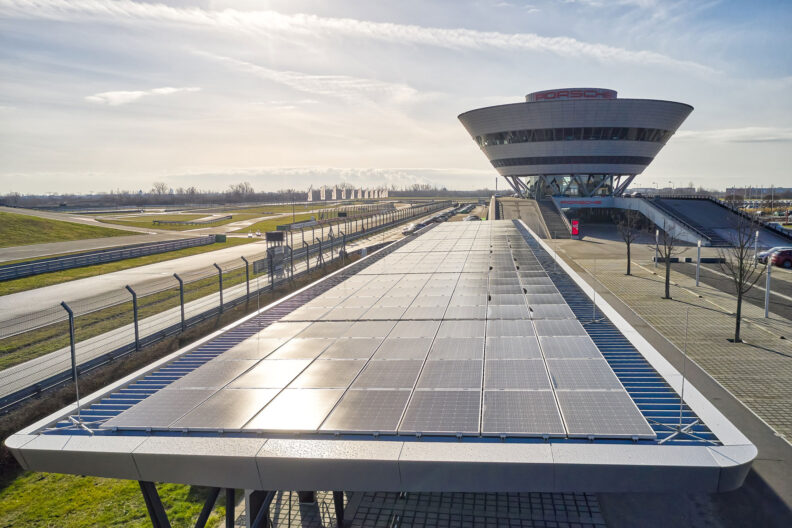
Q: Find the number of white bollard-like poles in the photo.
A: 4